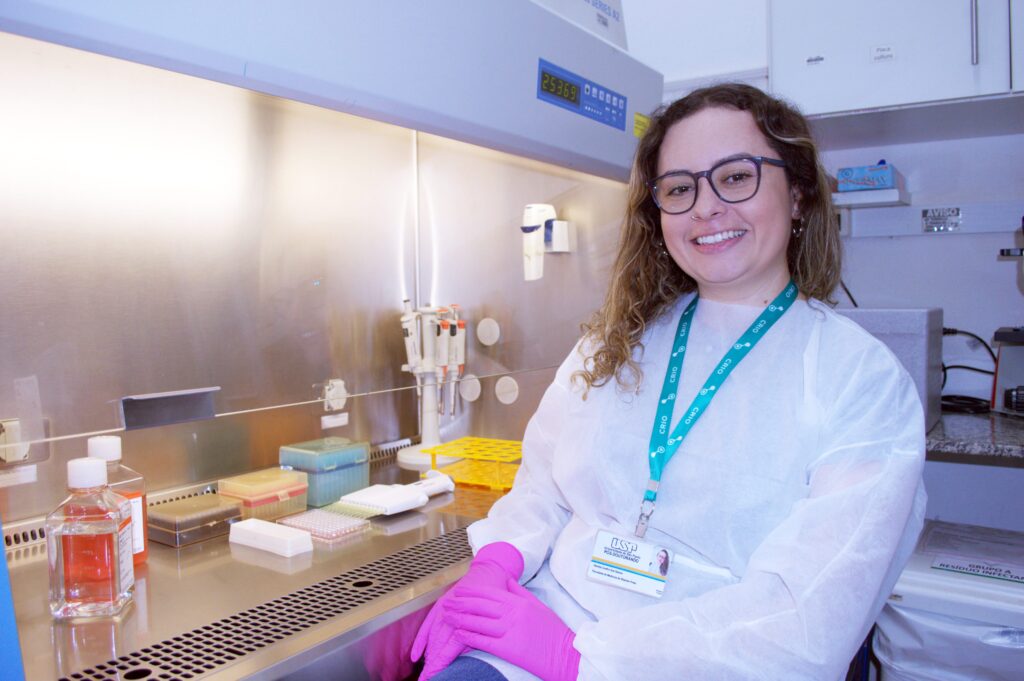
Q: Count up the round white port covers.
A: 3